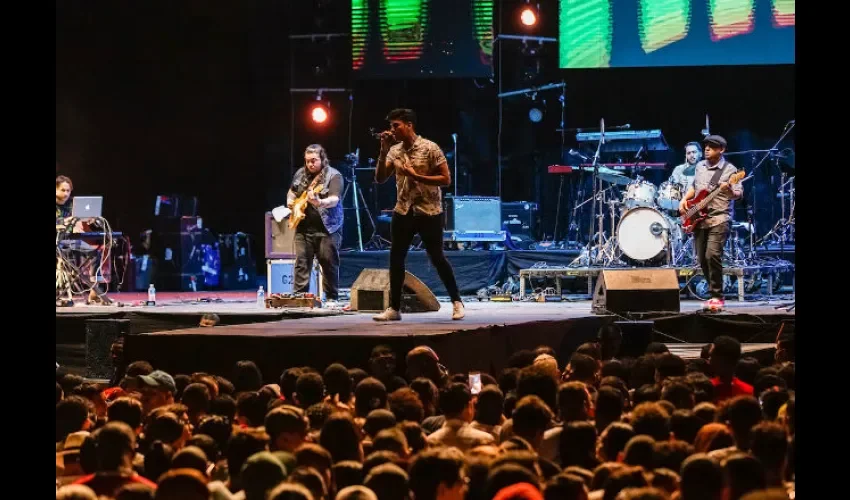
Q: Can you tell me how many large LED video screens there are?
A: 2